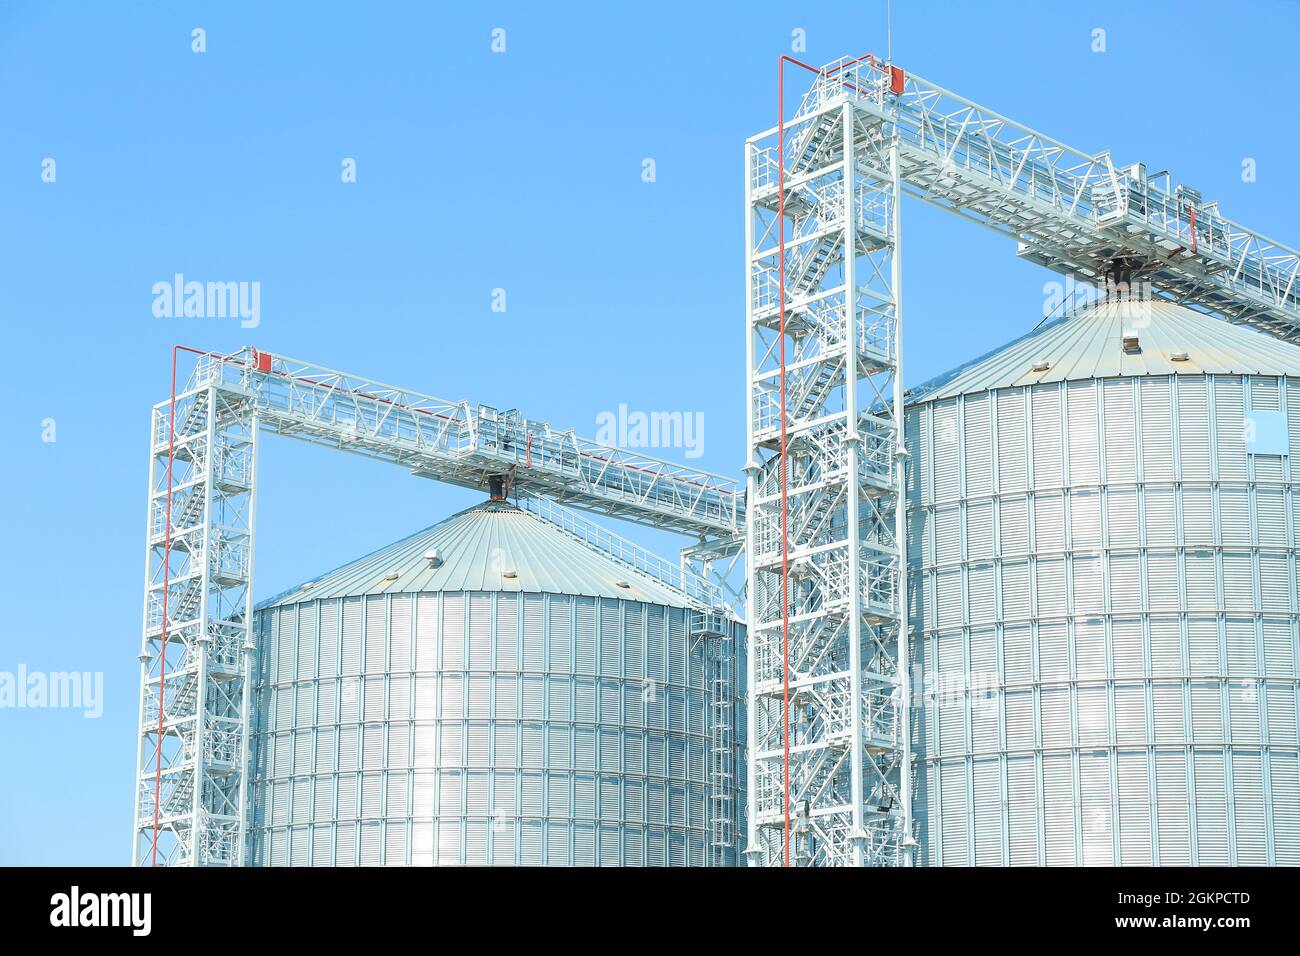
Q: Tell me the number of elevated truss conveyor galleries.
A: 2